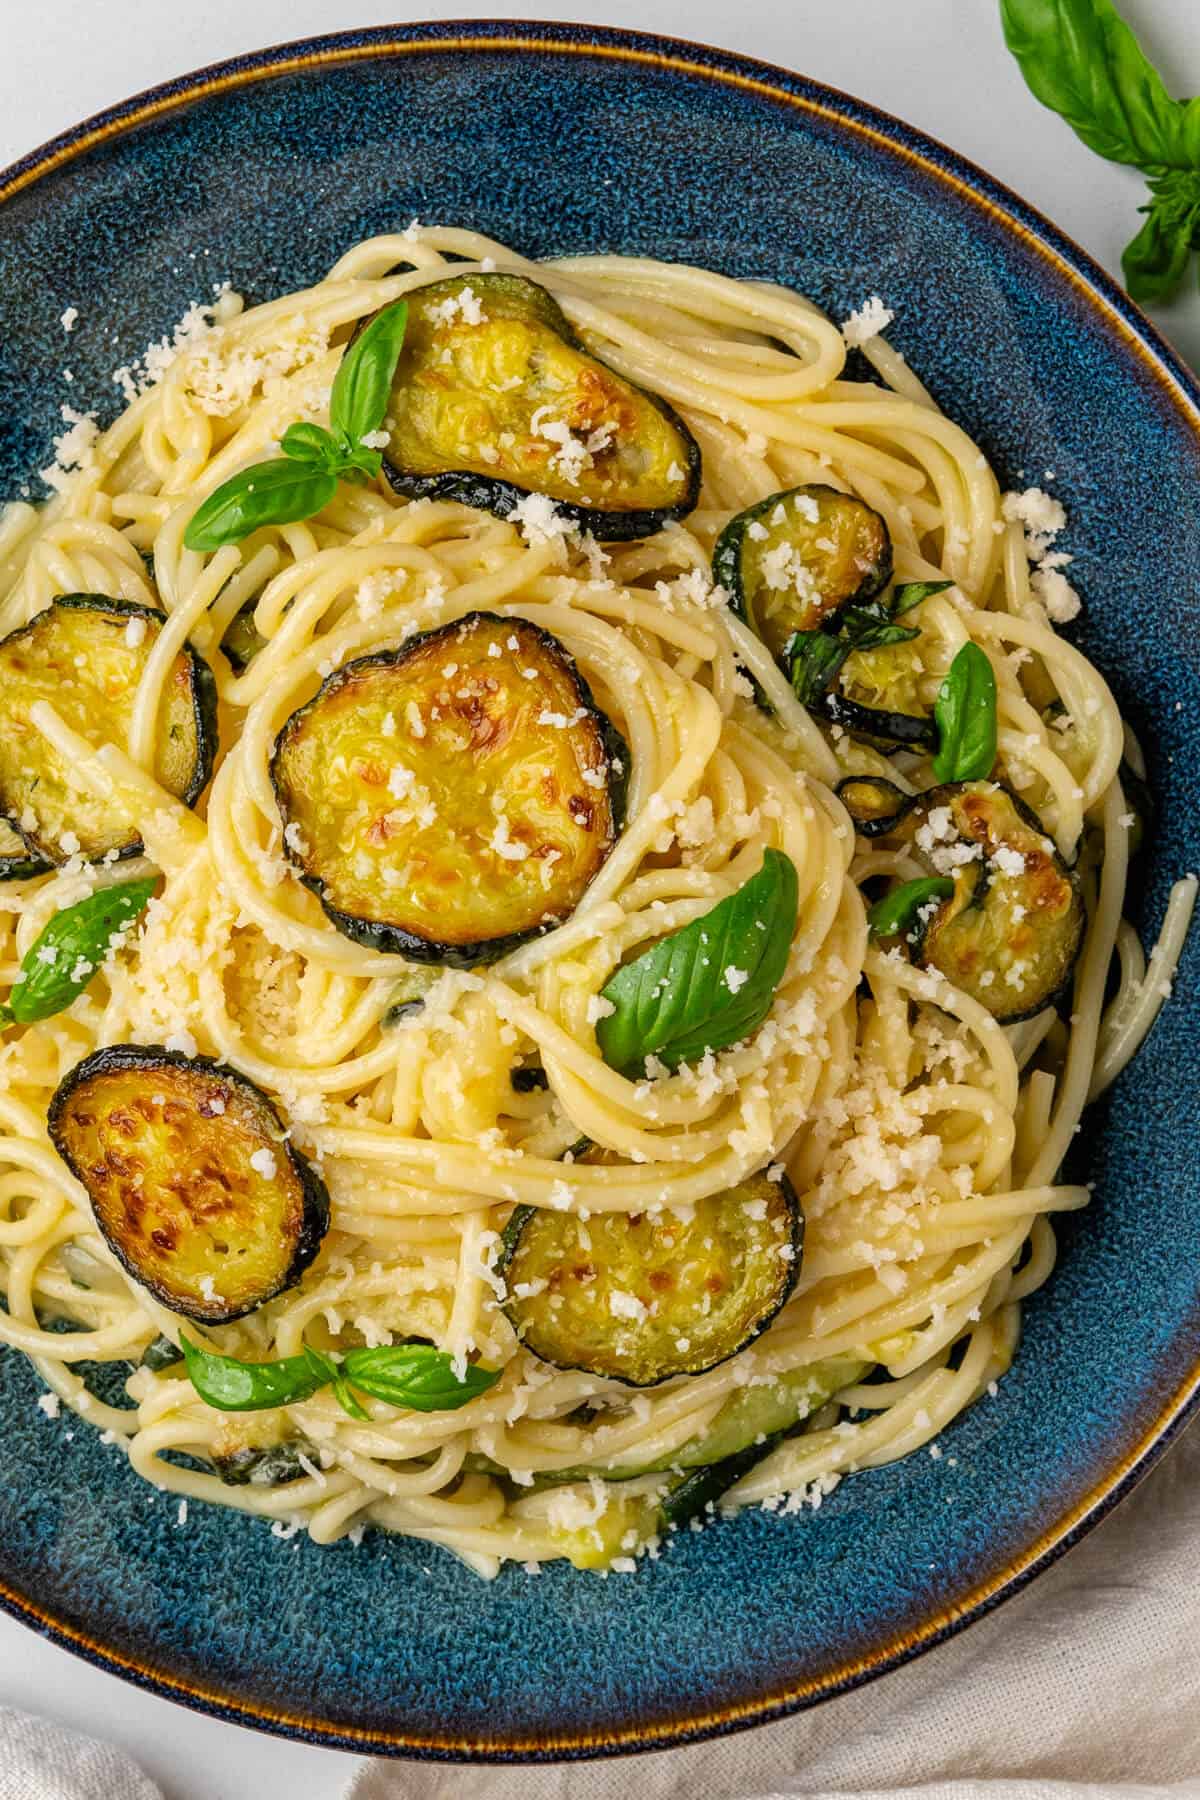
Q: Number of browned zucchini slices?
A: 7